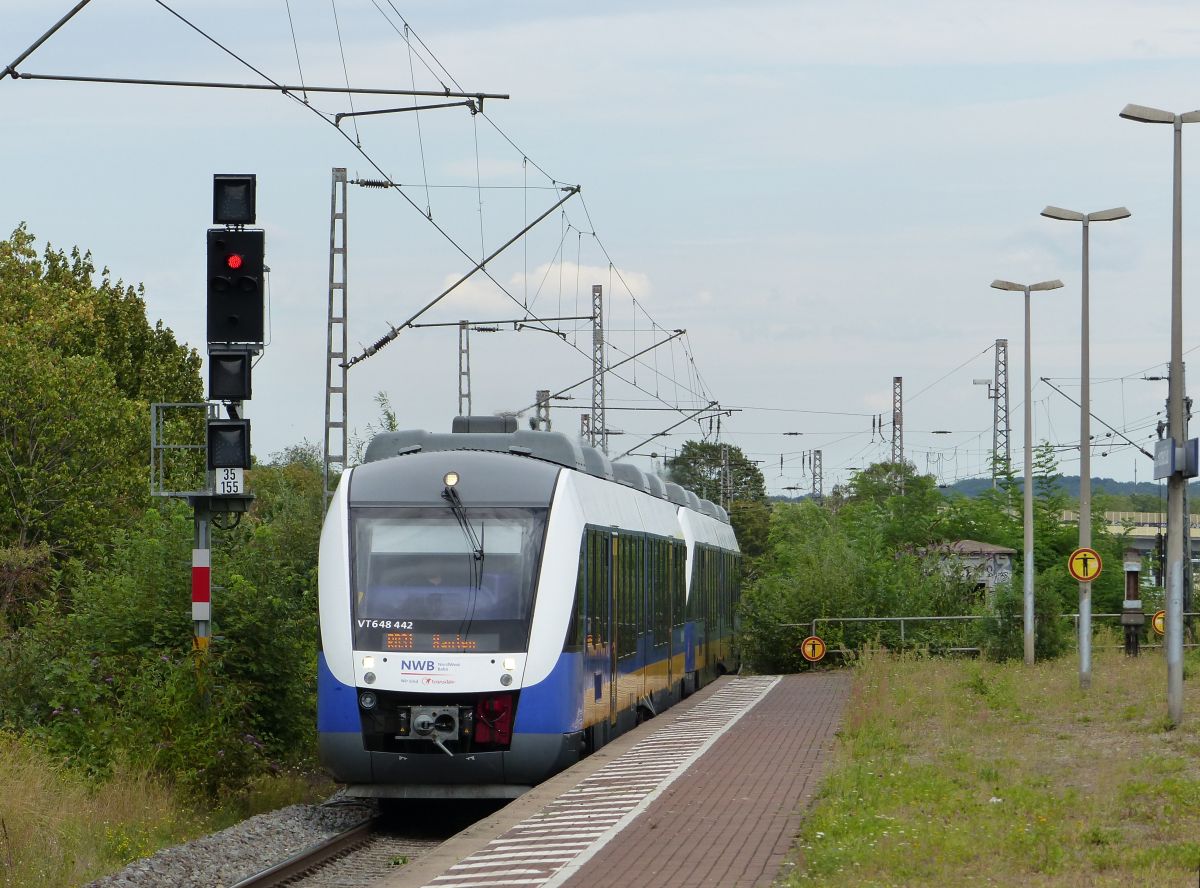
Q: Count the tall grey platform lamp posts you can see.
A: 3